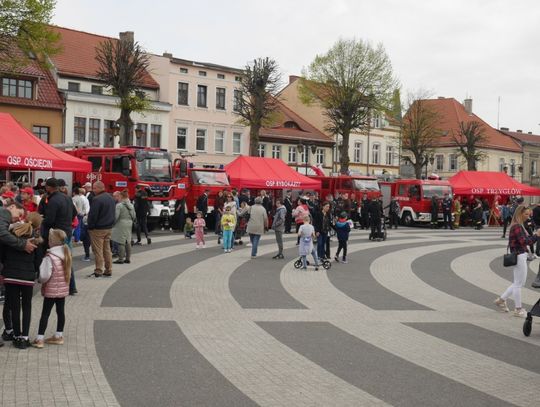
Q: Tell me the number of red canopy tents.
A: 3